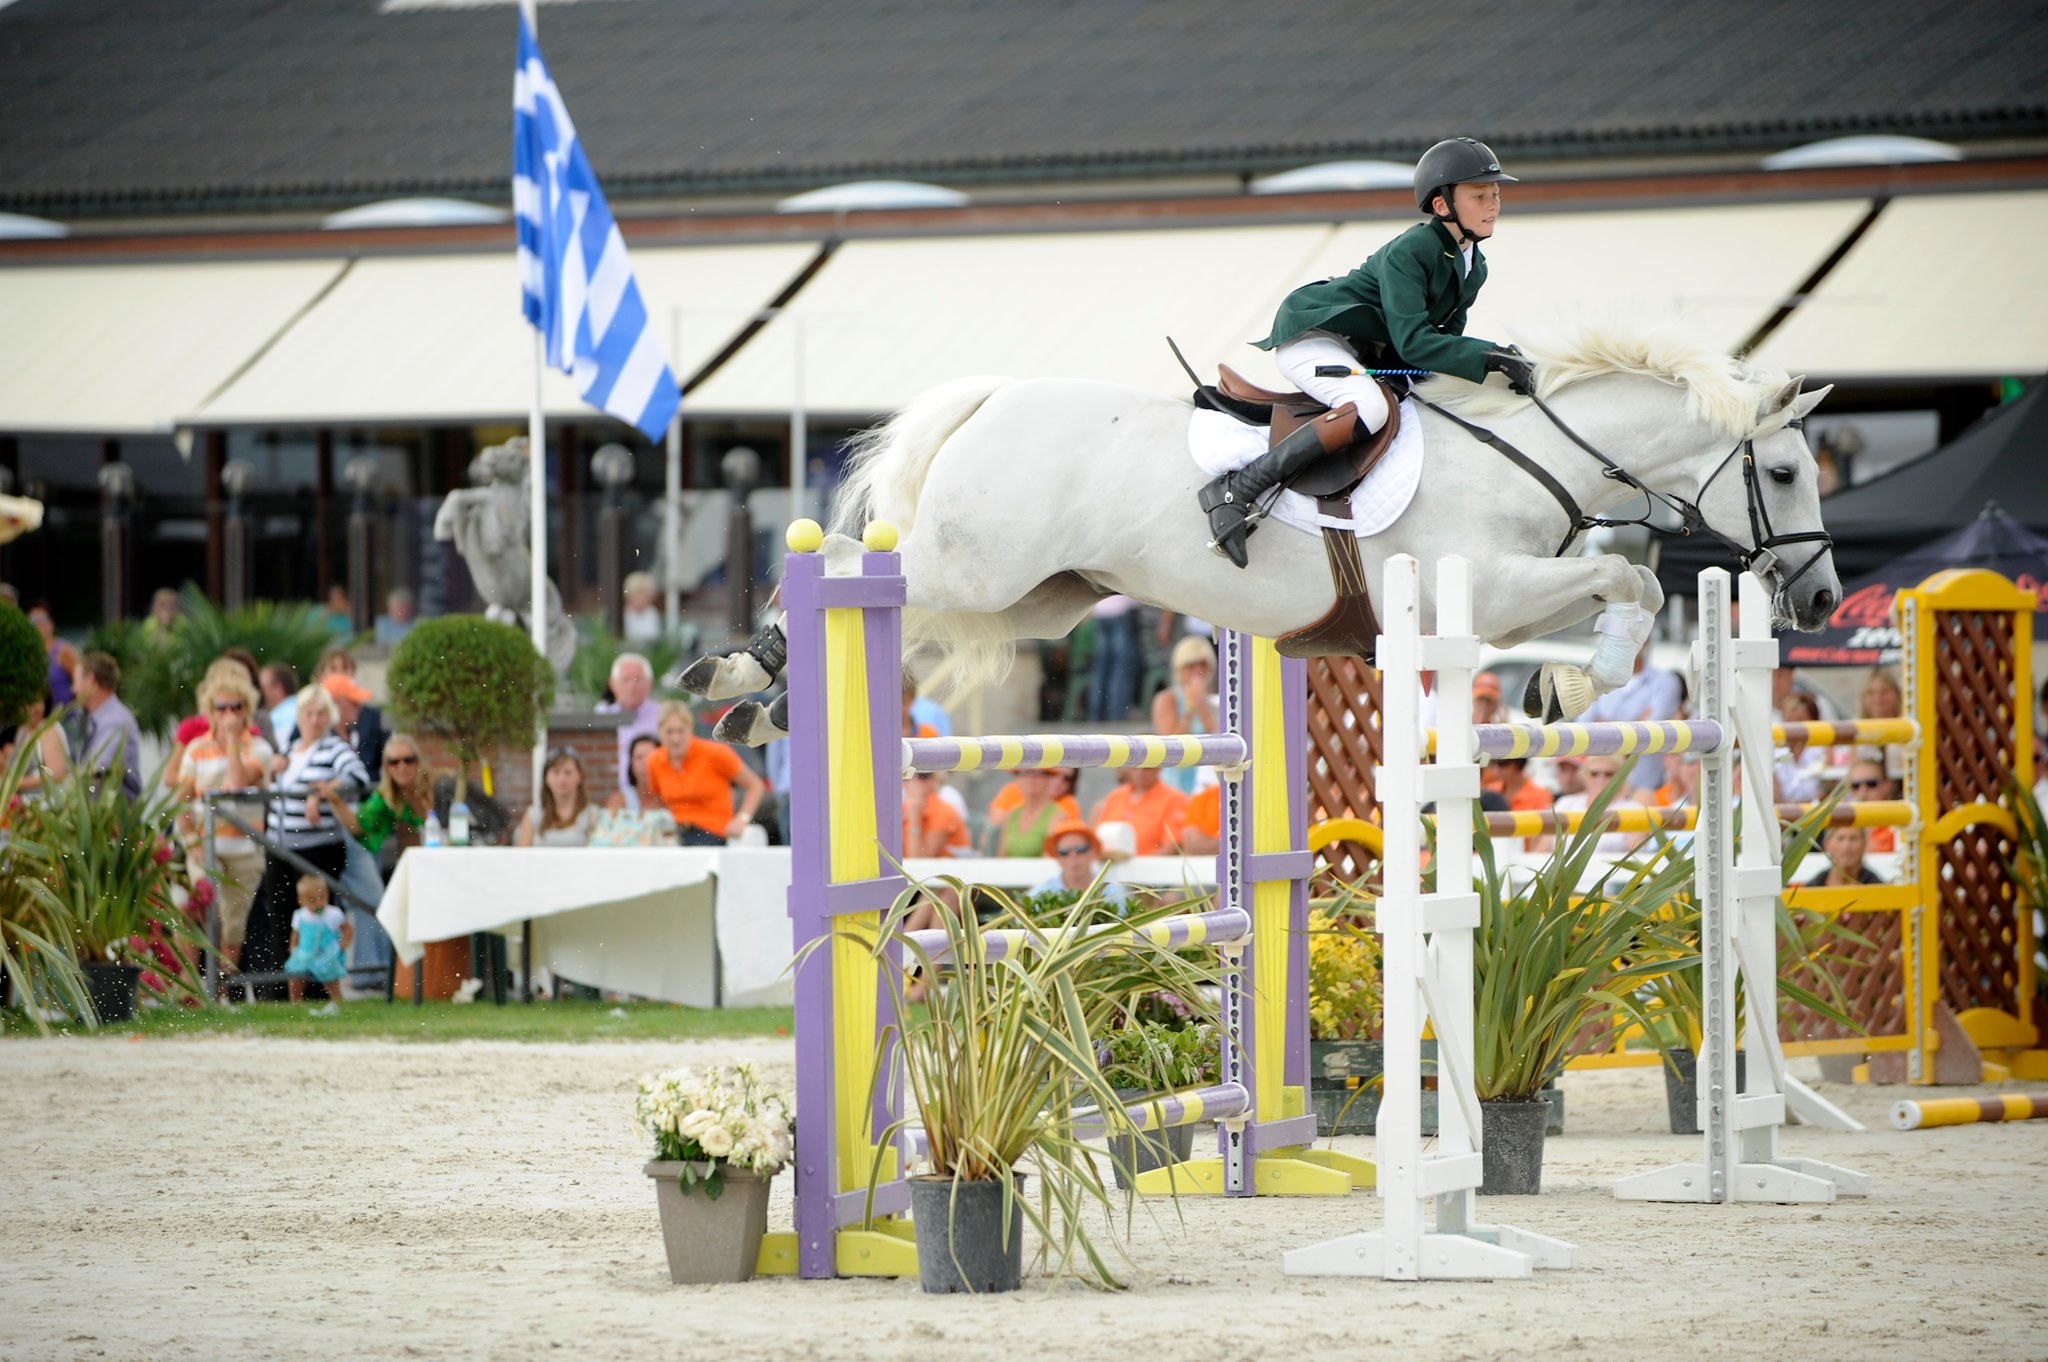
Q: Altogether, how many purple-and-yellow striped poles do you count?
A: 4